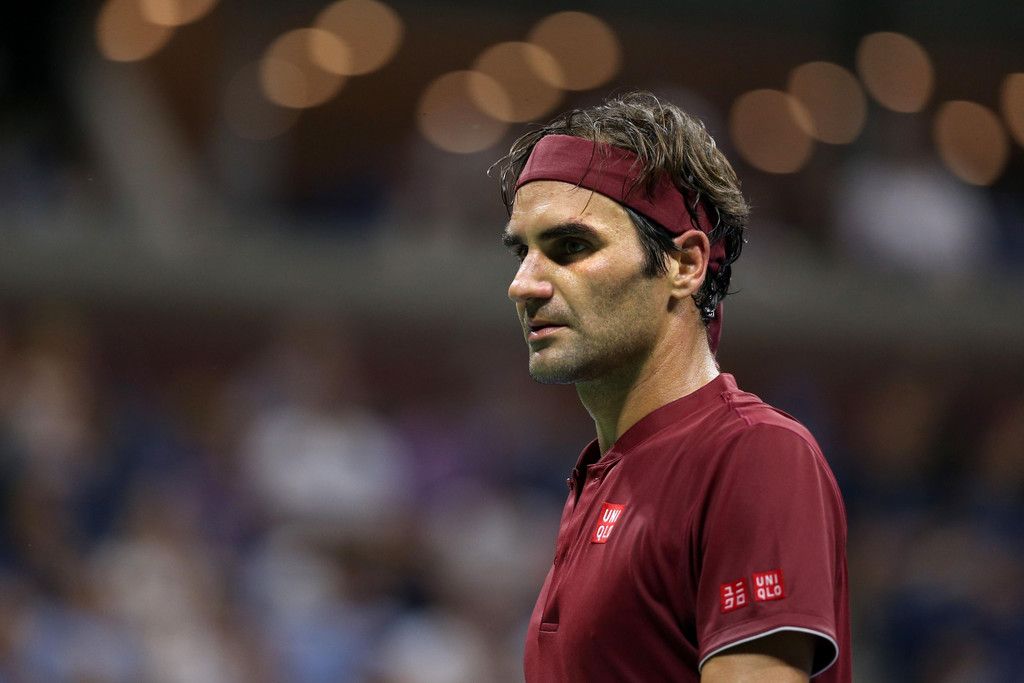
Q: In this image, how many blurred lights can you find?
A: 12